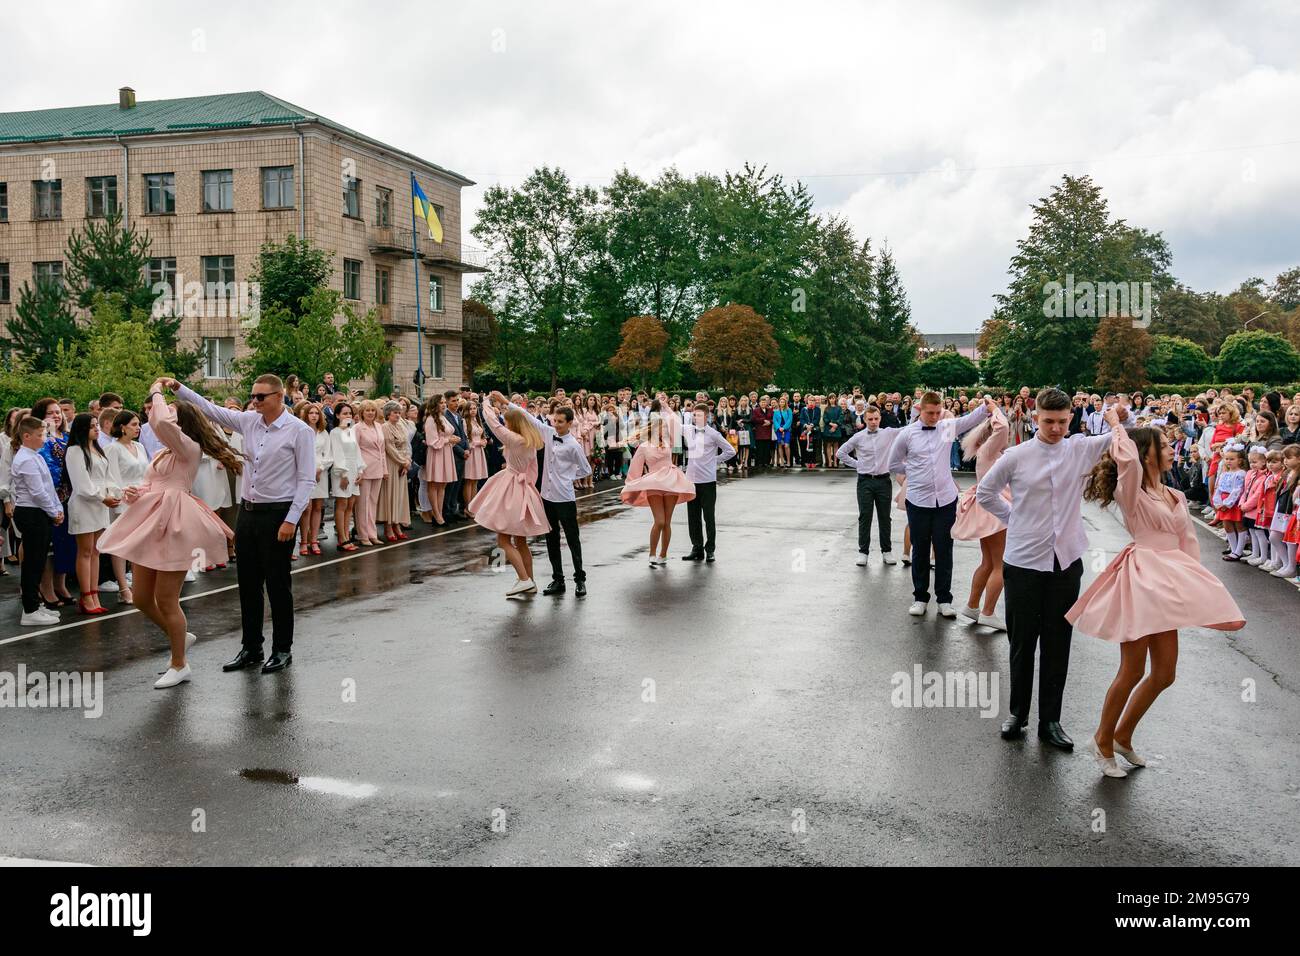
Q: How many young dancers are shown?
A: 12